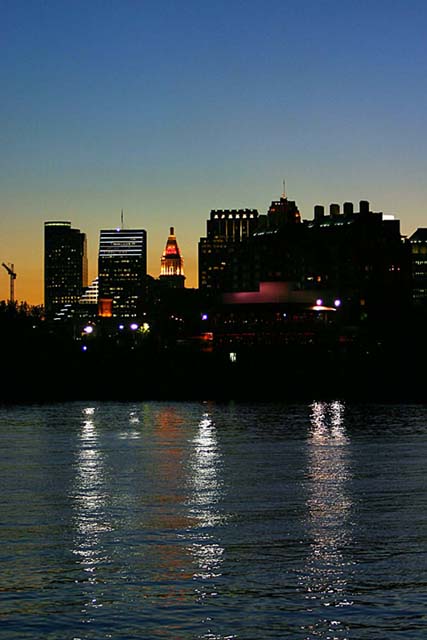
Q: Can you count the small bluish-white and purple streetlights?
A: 7